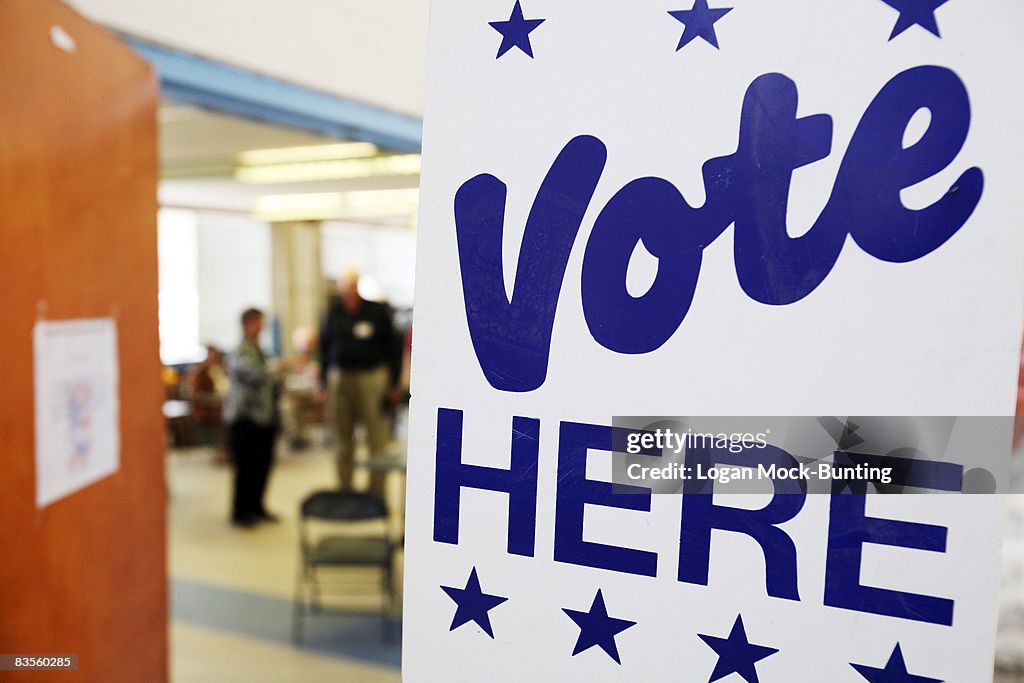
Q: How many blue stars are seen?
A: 7